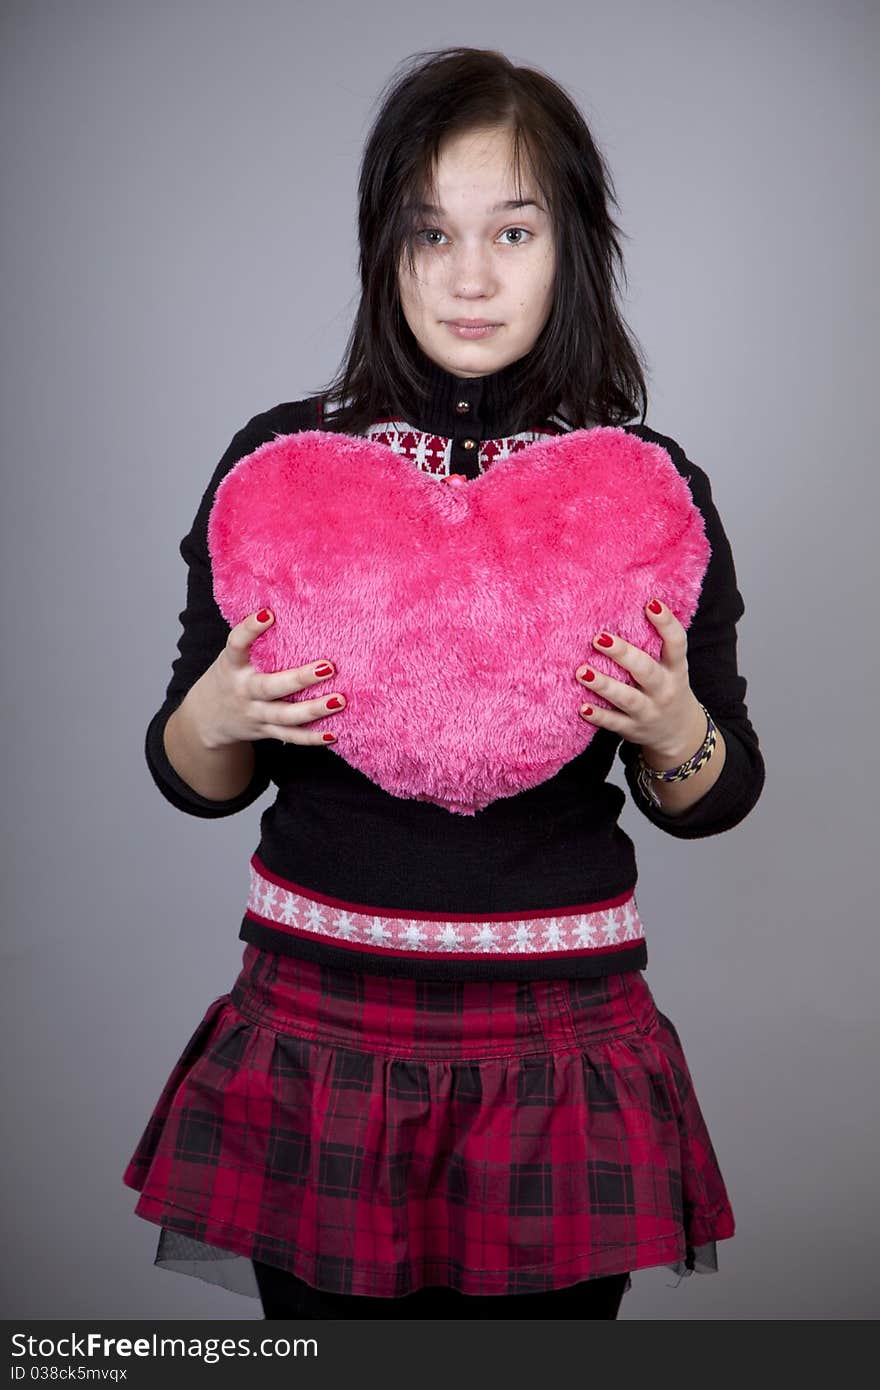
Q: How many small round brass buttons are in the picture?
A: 2